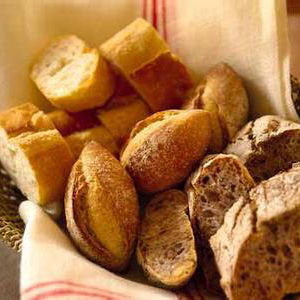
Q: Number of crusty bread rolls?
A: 3